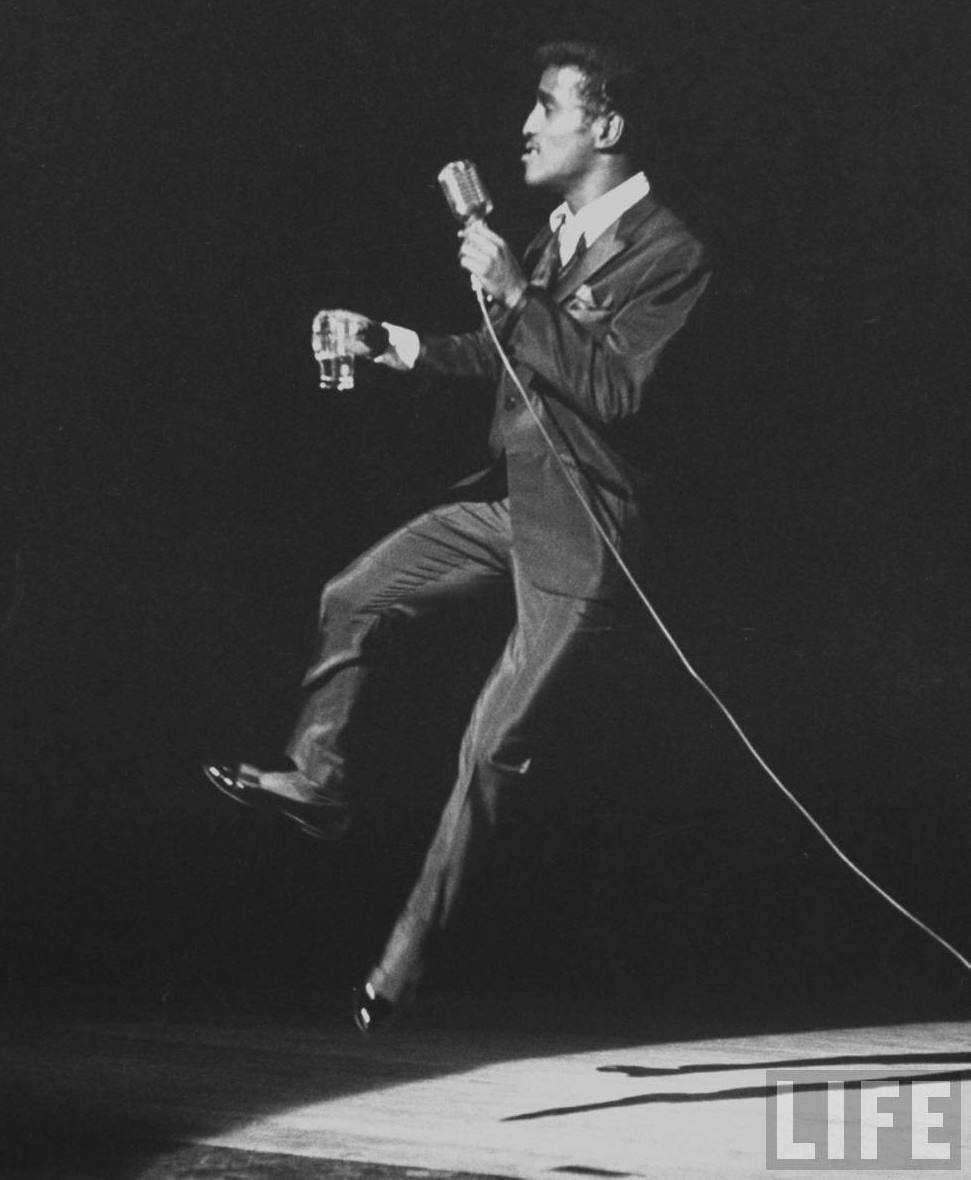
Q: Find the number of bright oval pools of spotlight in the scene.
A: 1